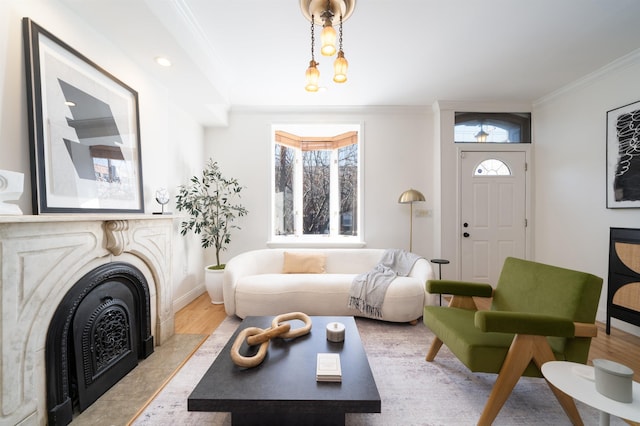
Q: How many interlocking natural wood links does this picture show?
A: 3